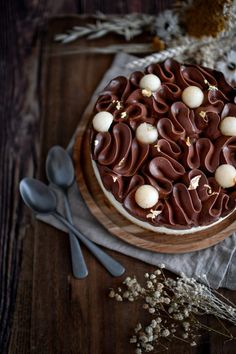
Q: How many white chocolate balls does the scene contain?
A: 7